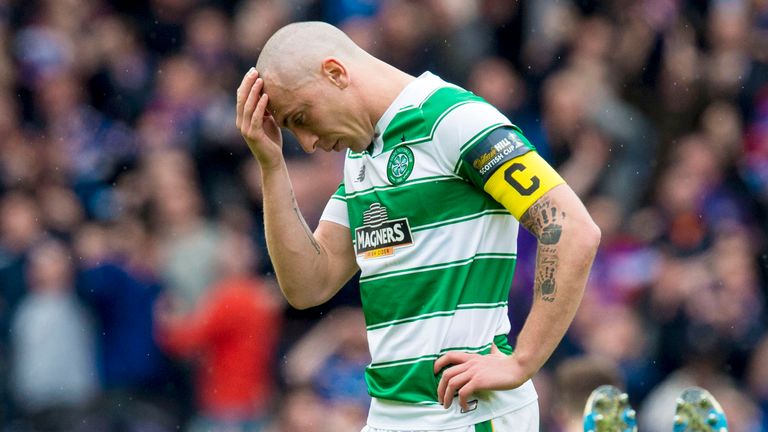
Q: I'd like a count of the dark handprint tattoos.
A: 2